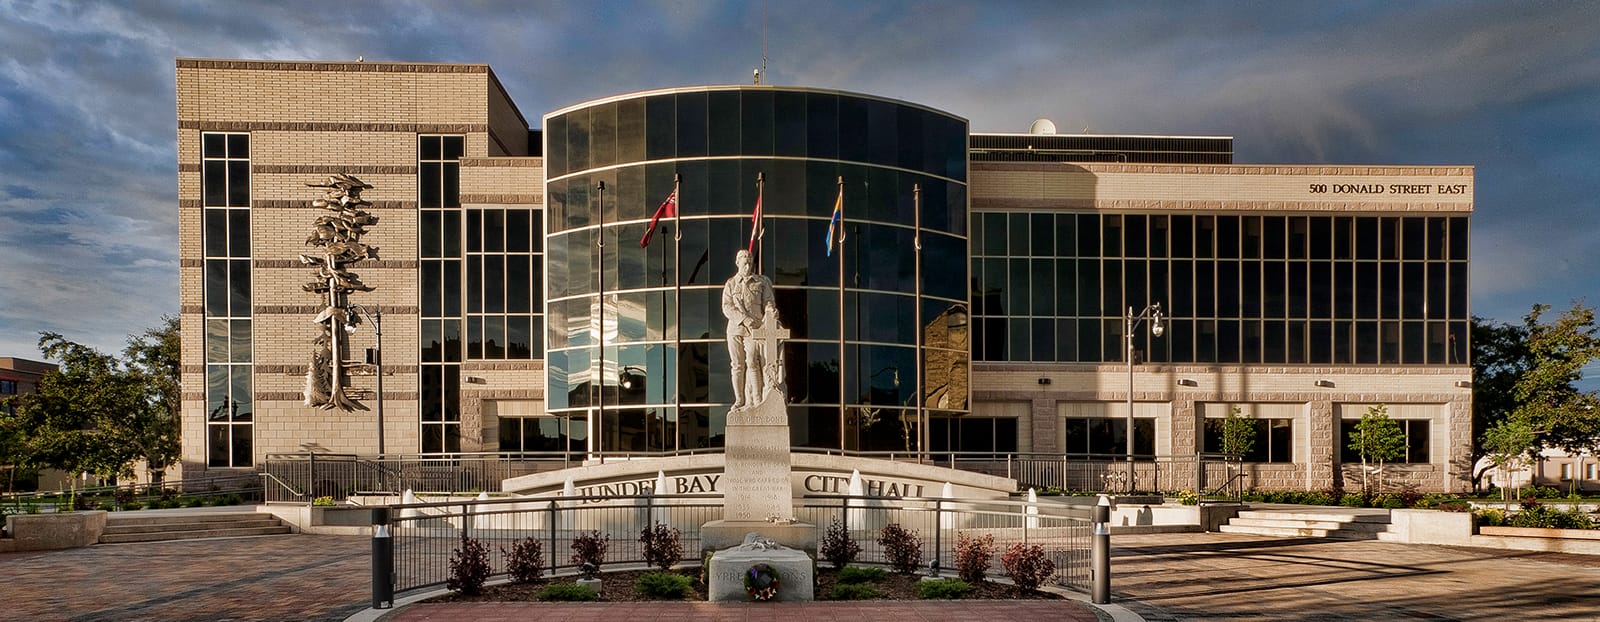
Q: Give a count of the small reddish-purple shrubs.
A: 8